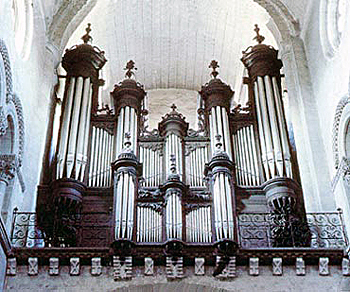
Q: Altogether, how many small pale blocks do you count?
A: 12